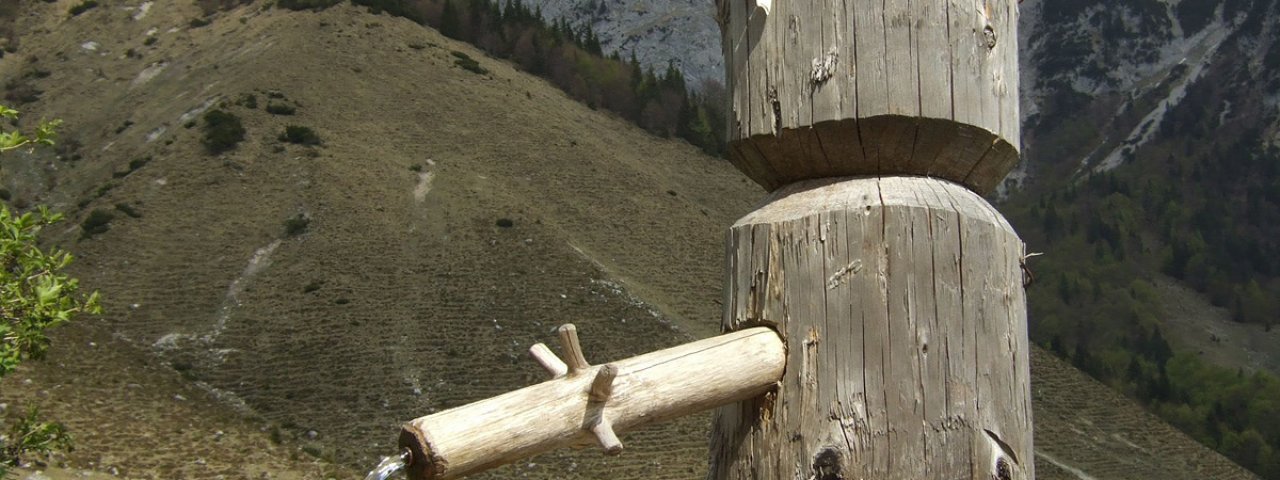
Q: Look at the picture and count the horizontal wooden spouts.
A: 1